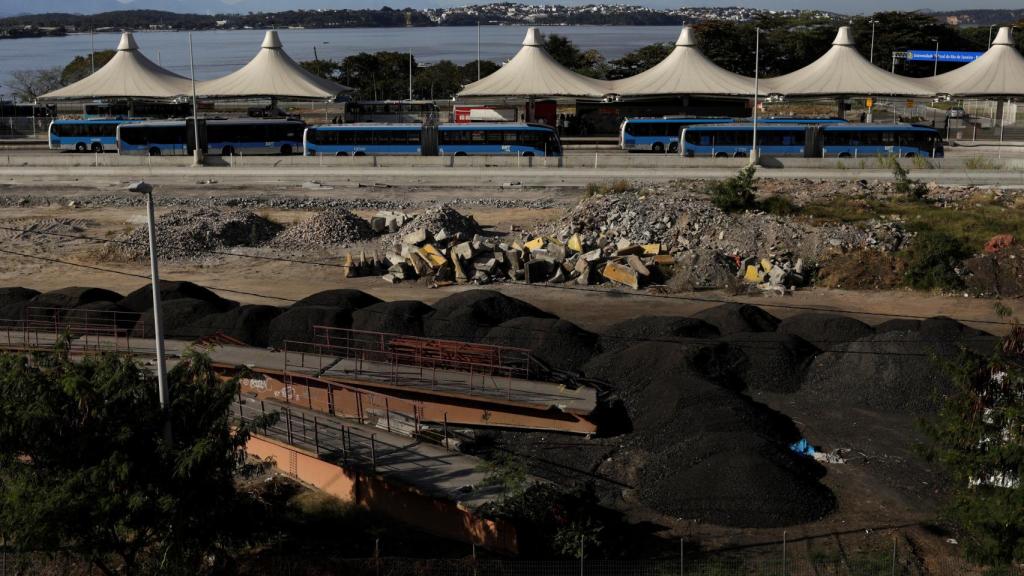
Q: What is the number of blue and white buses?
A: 5